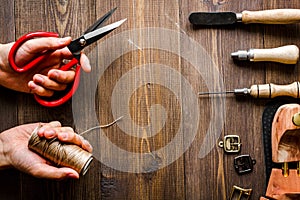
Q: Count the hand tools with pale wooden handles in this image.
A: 3